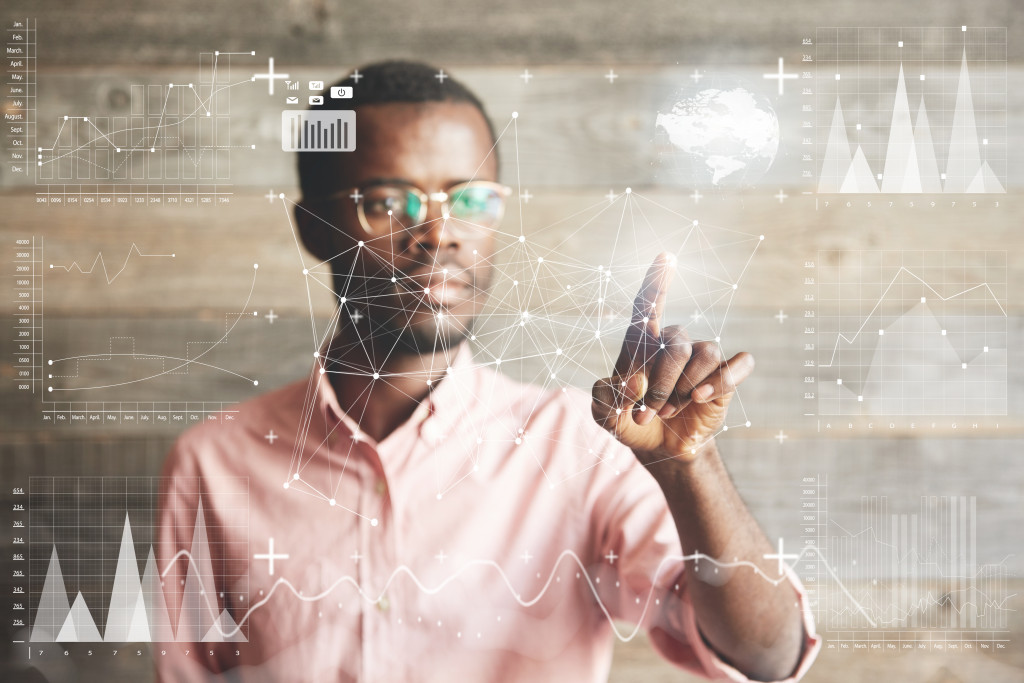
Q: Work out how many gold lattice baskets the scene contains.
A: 0